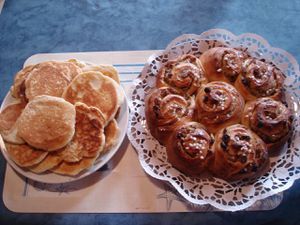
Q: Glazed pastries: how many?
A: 8